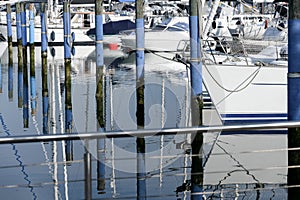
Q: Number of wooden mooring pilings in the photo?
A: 10